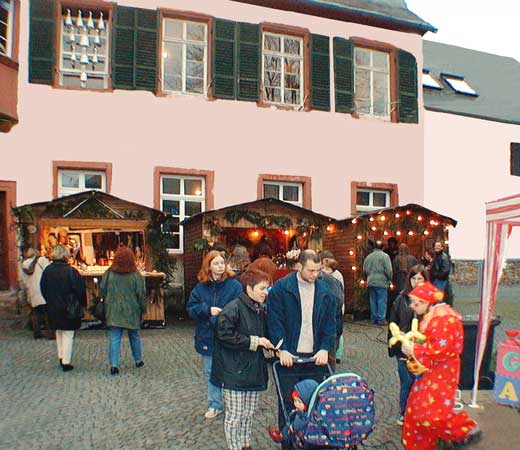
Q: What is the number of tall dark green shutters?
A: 8